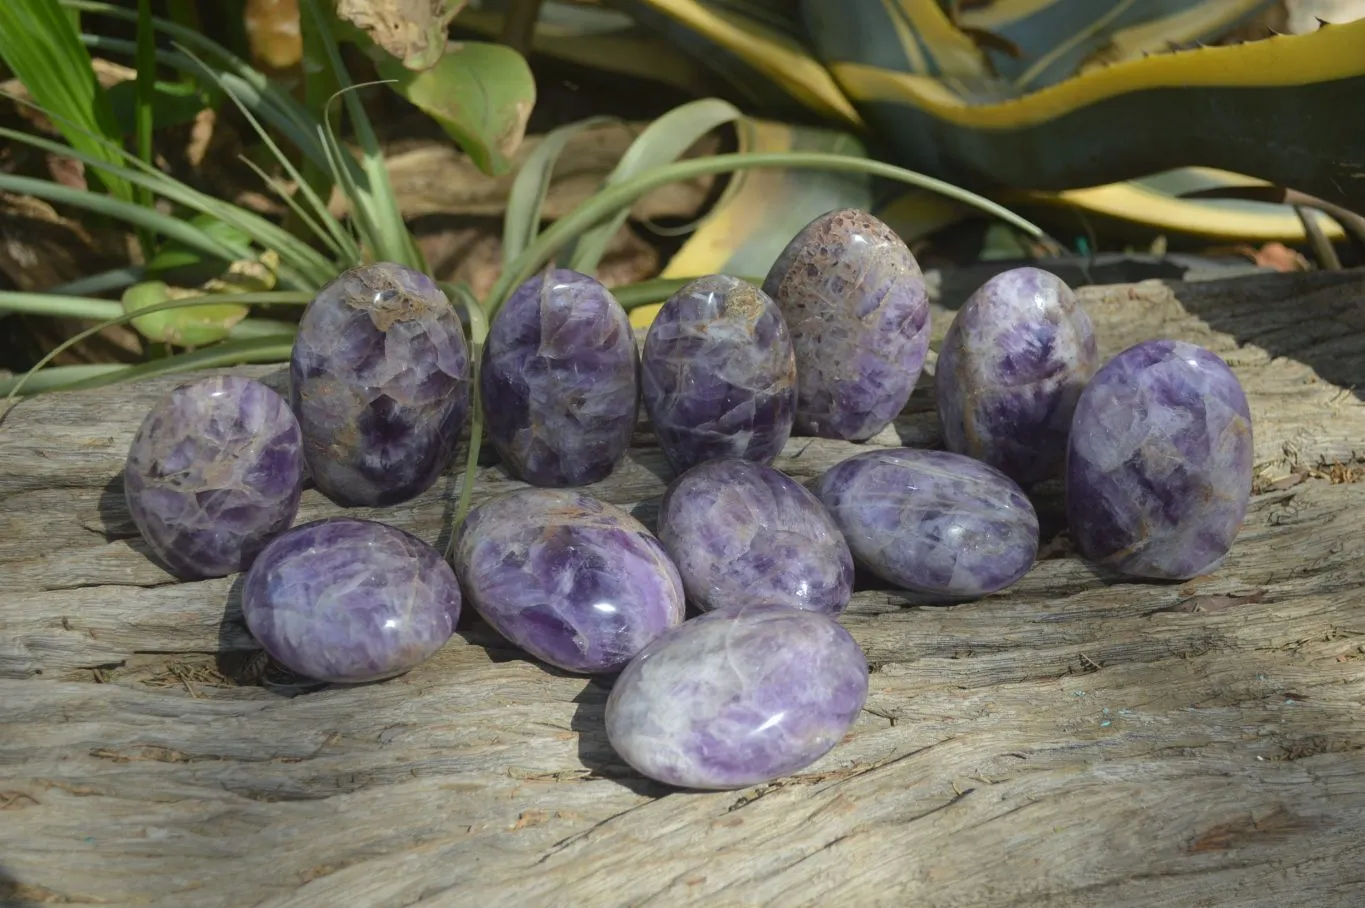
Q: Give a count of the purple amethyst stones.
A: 12